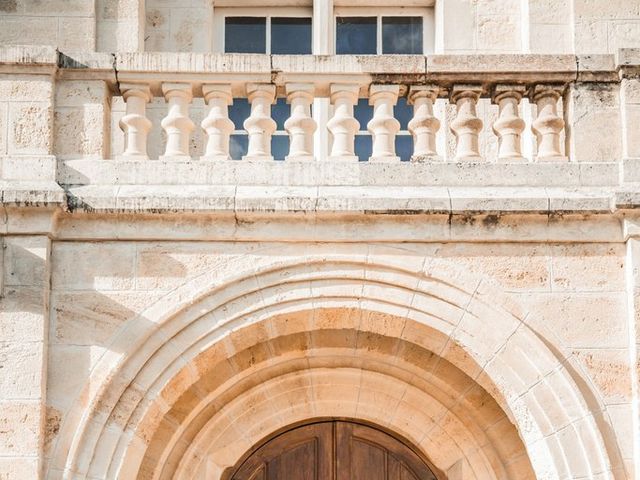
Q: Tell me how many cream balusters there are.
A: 11